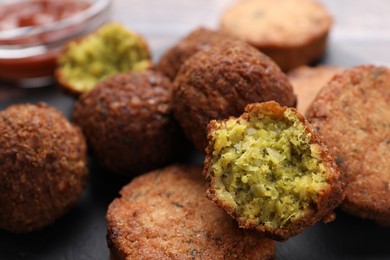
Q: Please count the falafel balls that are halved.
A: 2